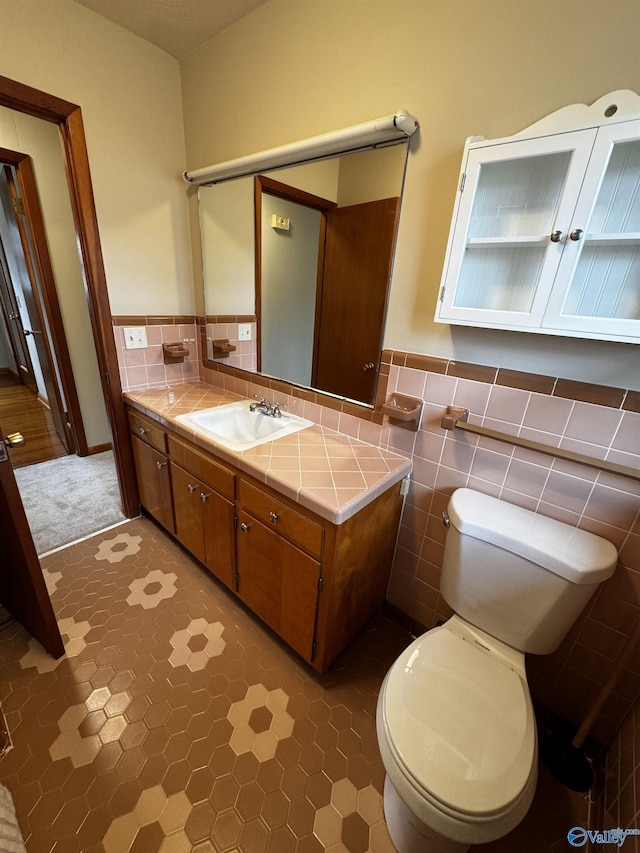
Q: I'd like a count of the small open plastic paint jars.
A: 0